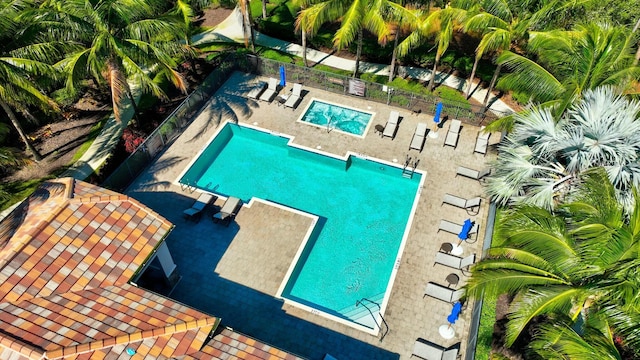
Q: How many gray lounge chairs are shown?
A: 15